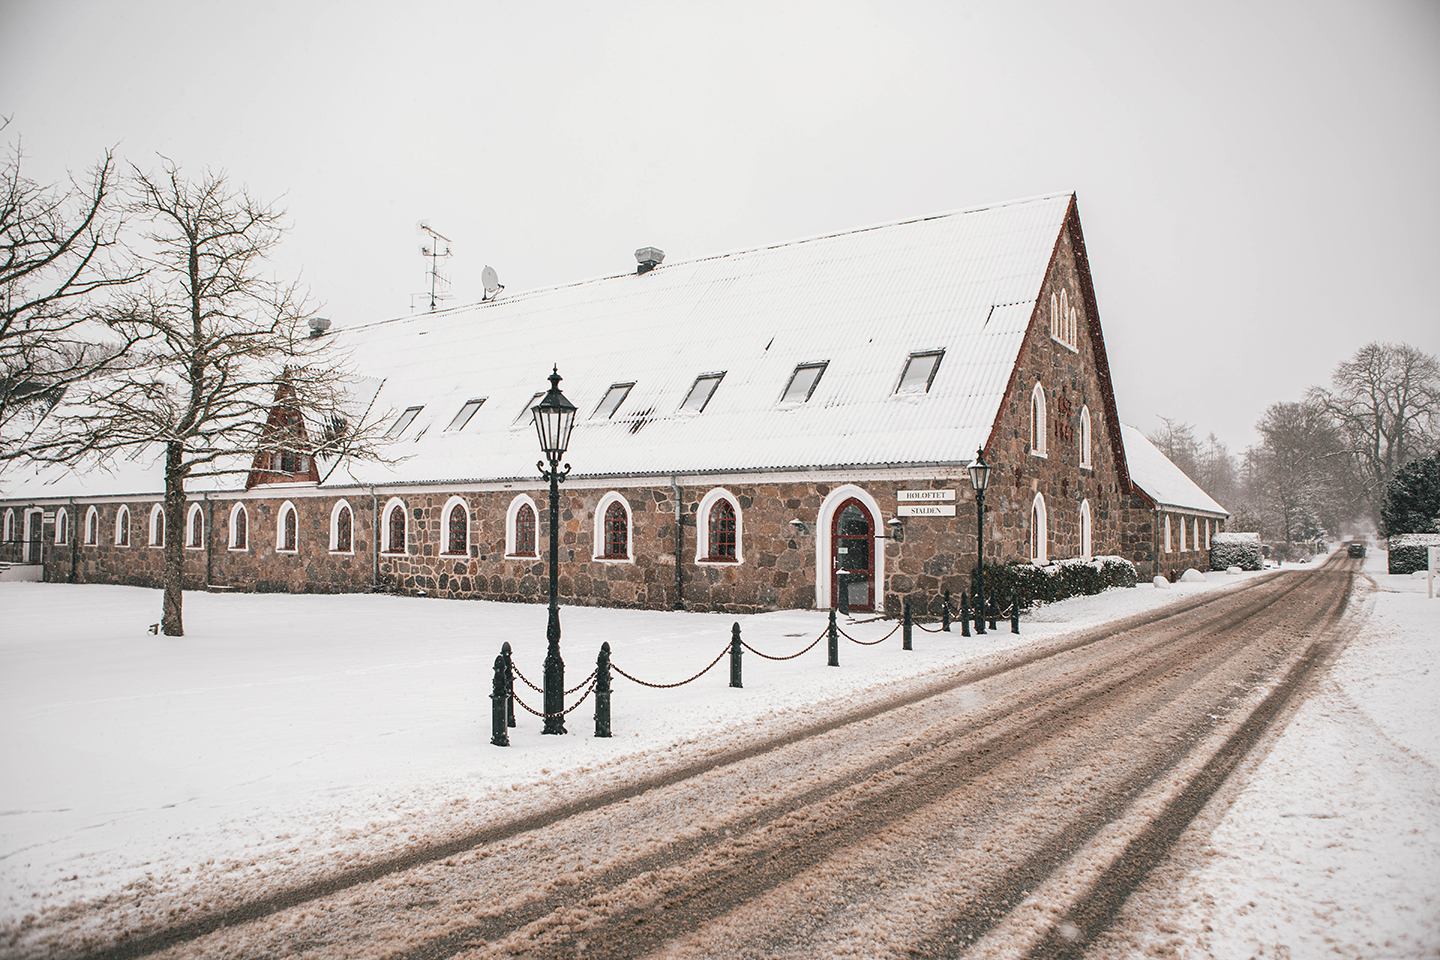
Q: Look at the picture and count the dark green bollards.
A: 10